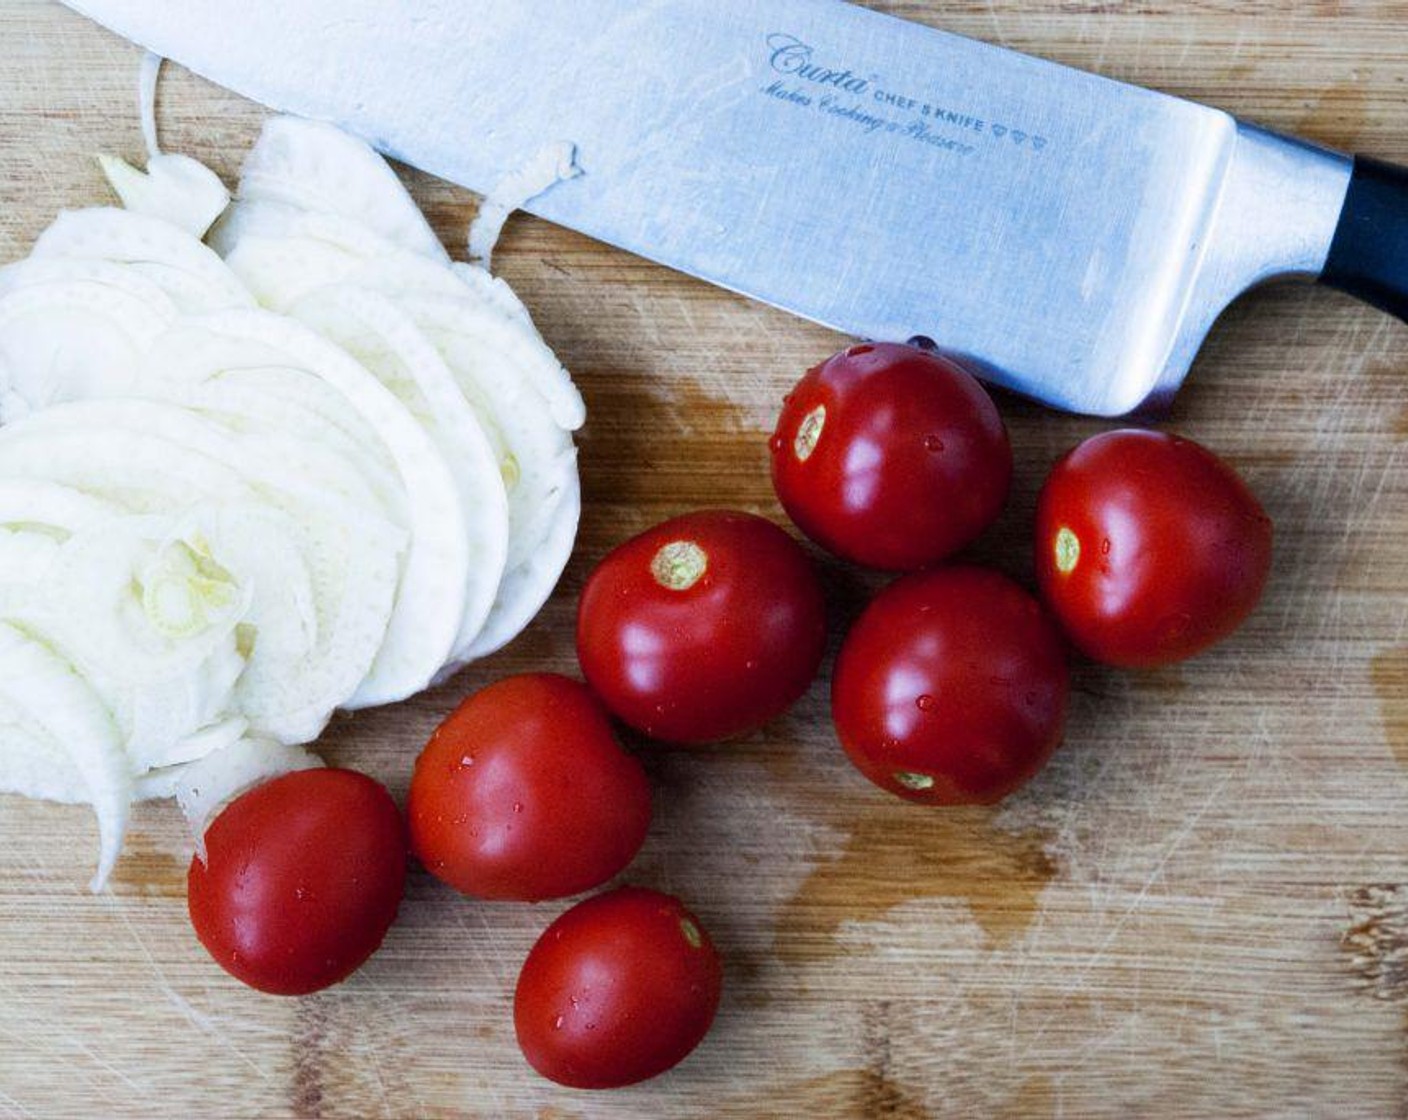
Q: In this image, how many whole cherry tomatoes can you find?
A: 7